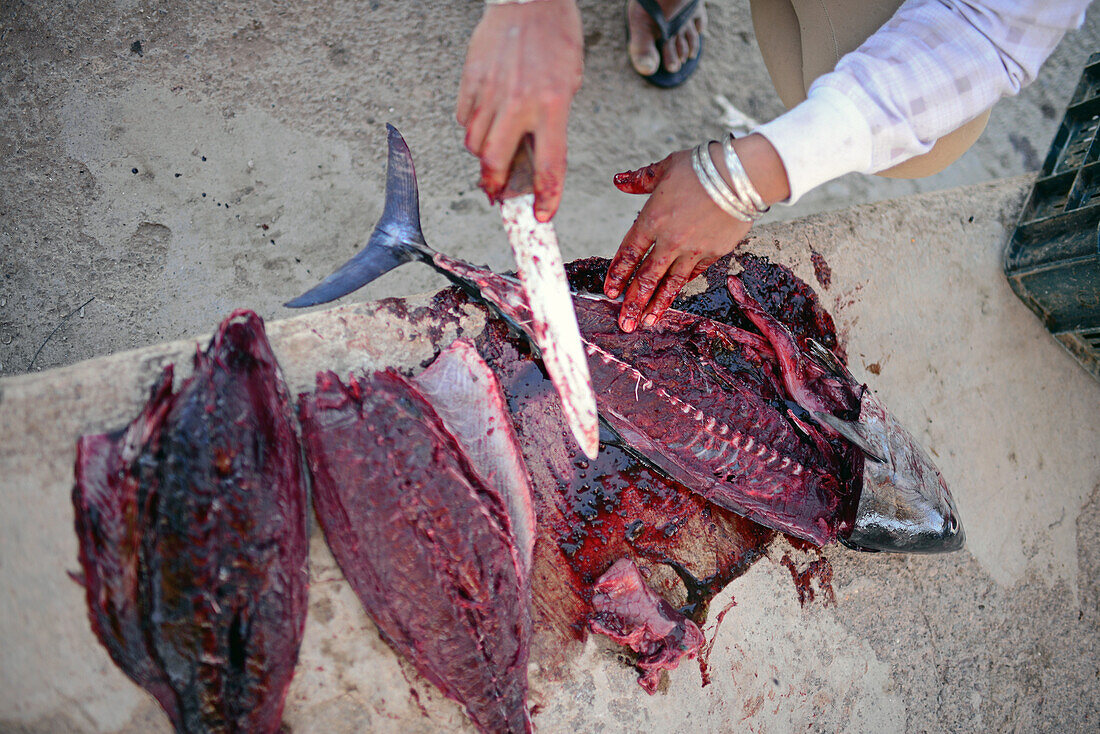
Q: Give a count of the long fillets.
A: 2